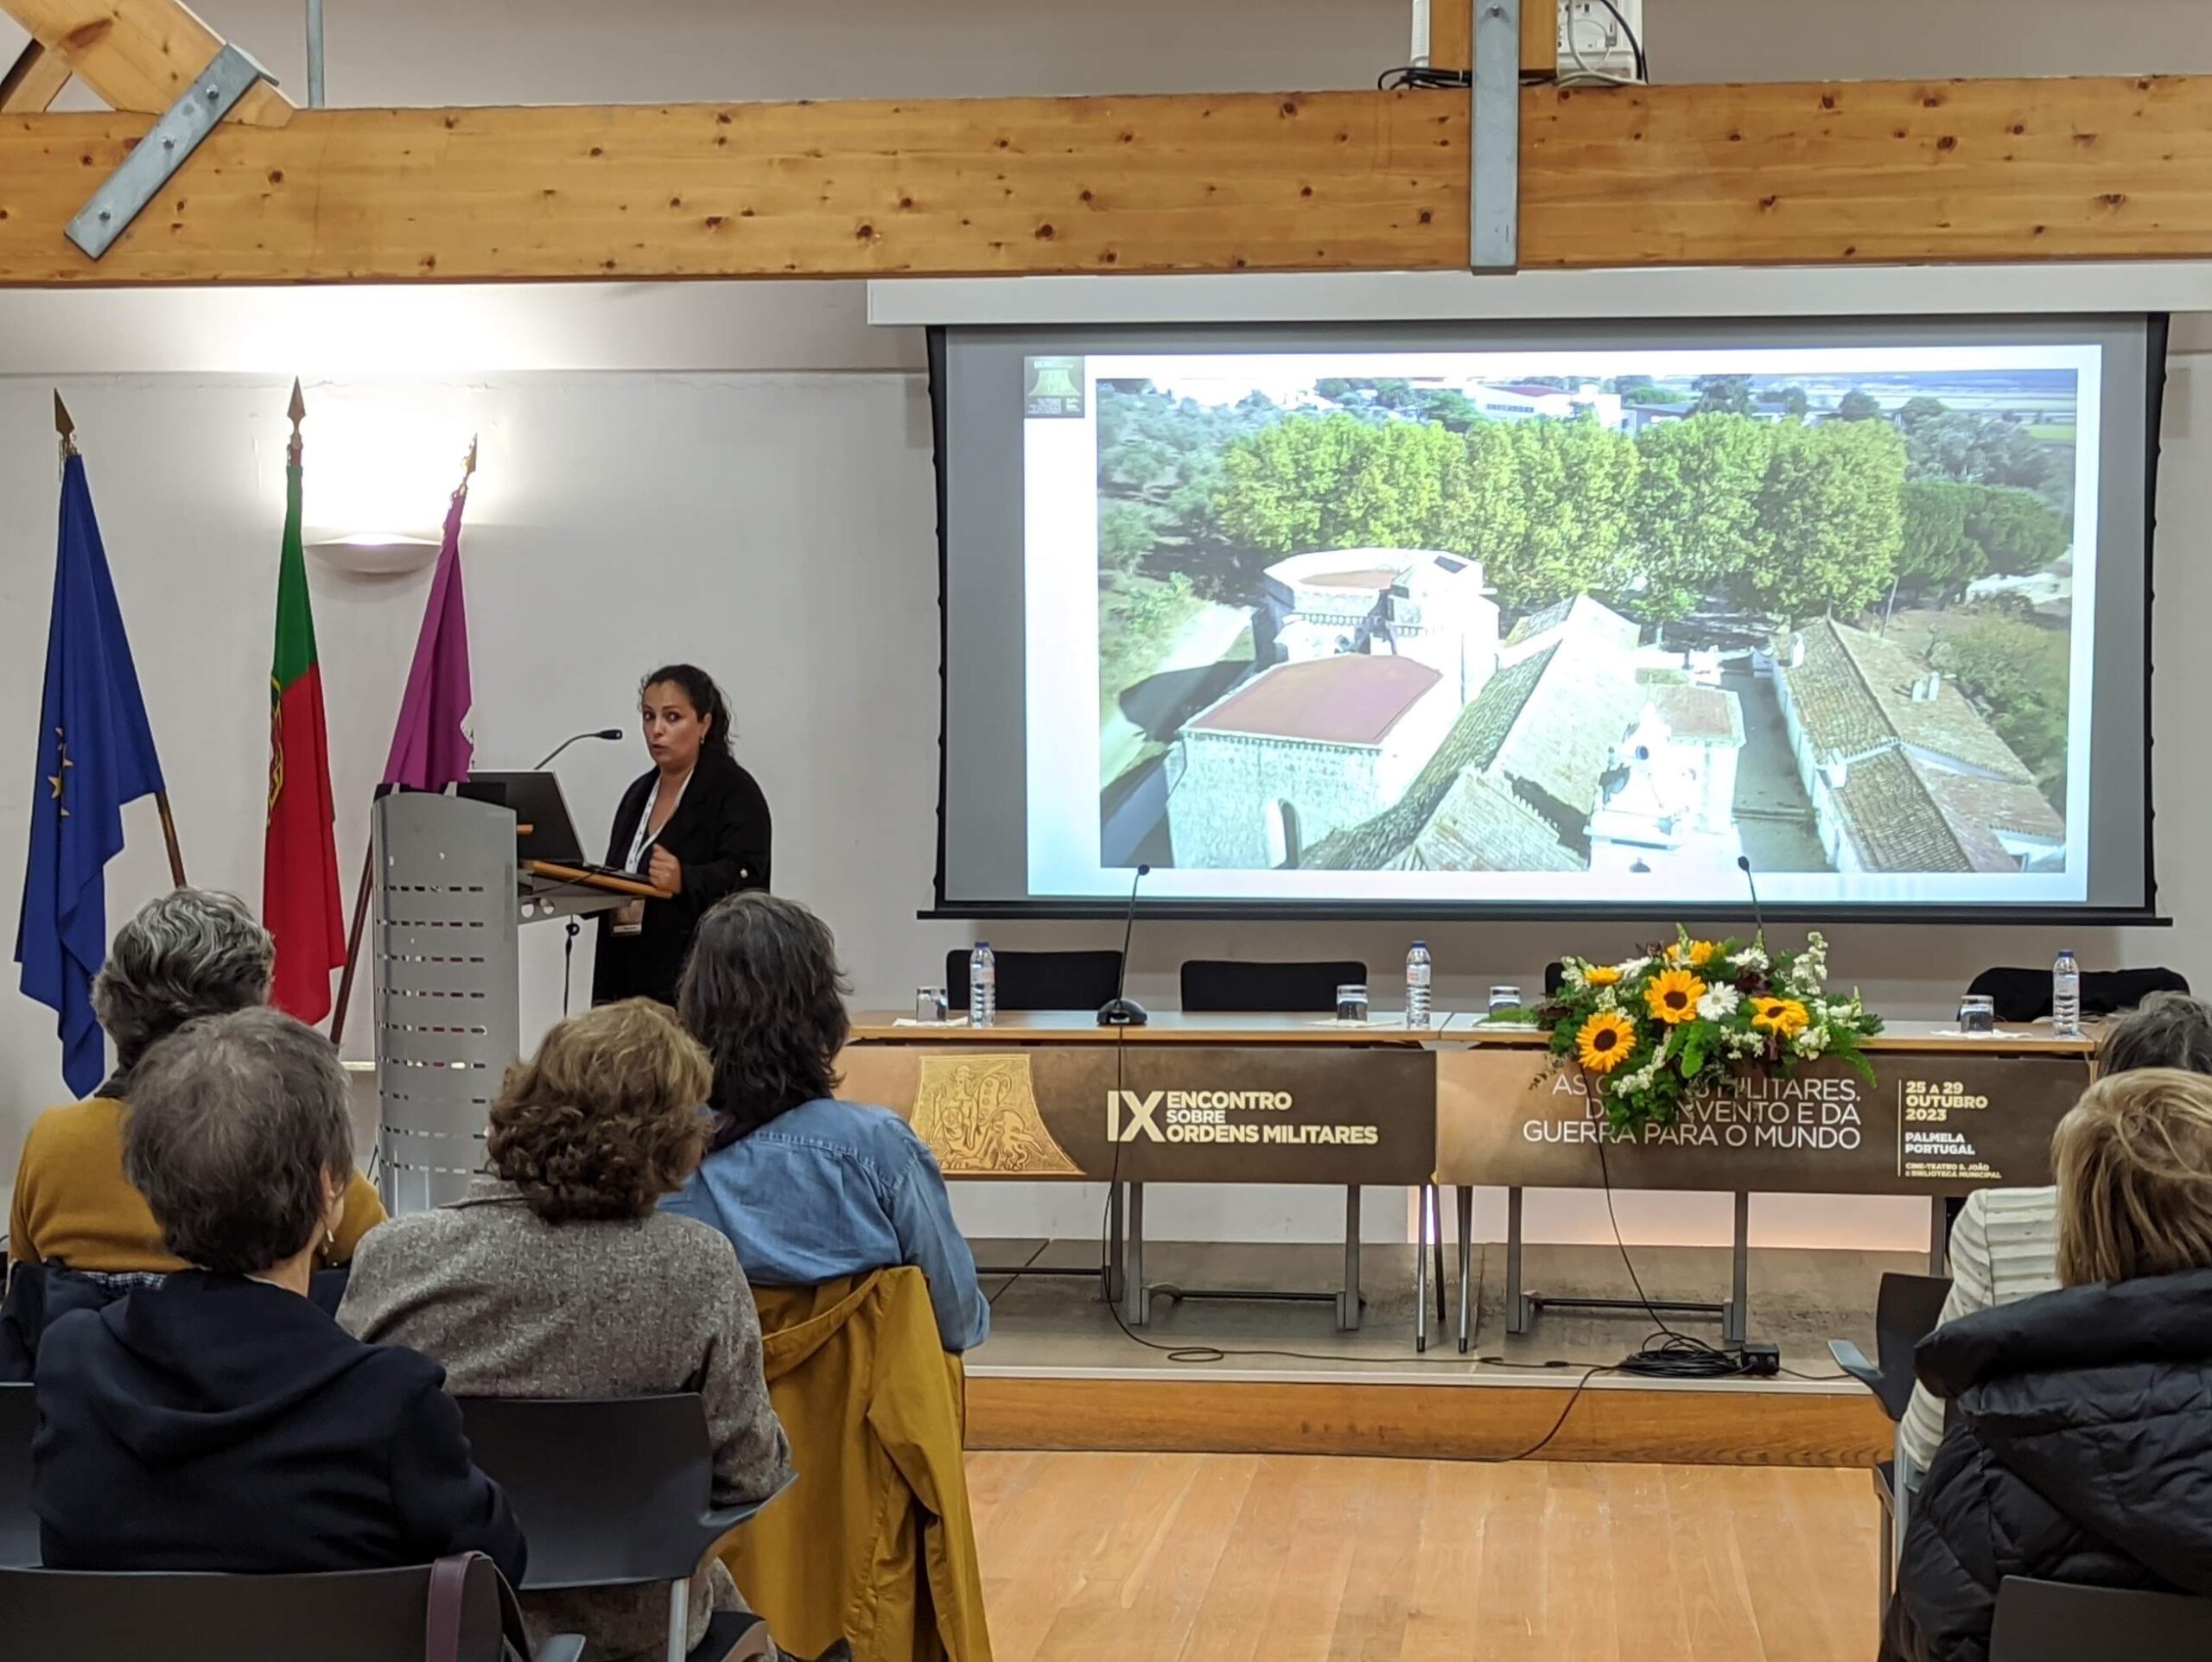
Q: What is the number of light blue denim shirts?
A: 1